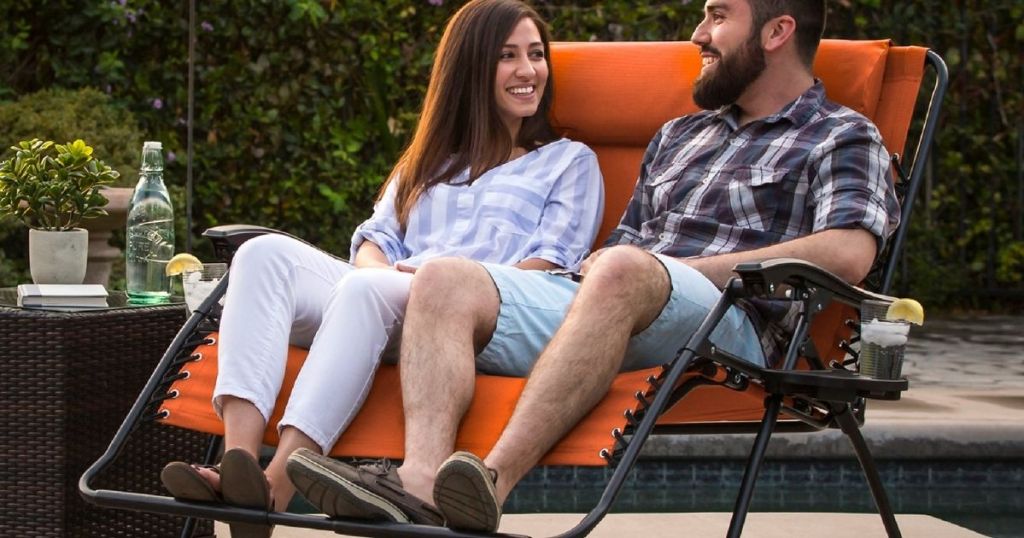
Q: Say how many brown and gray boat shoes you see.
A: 2